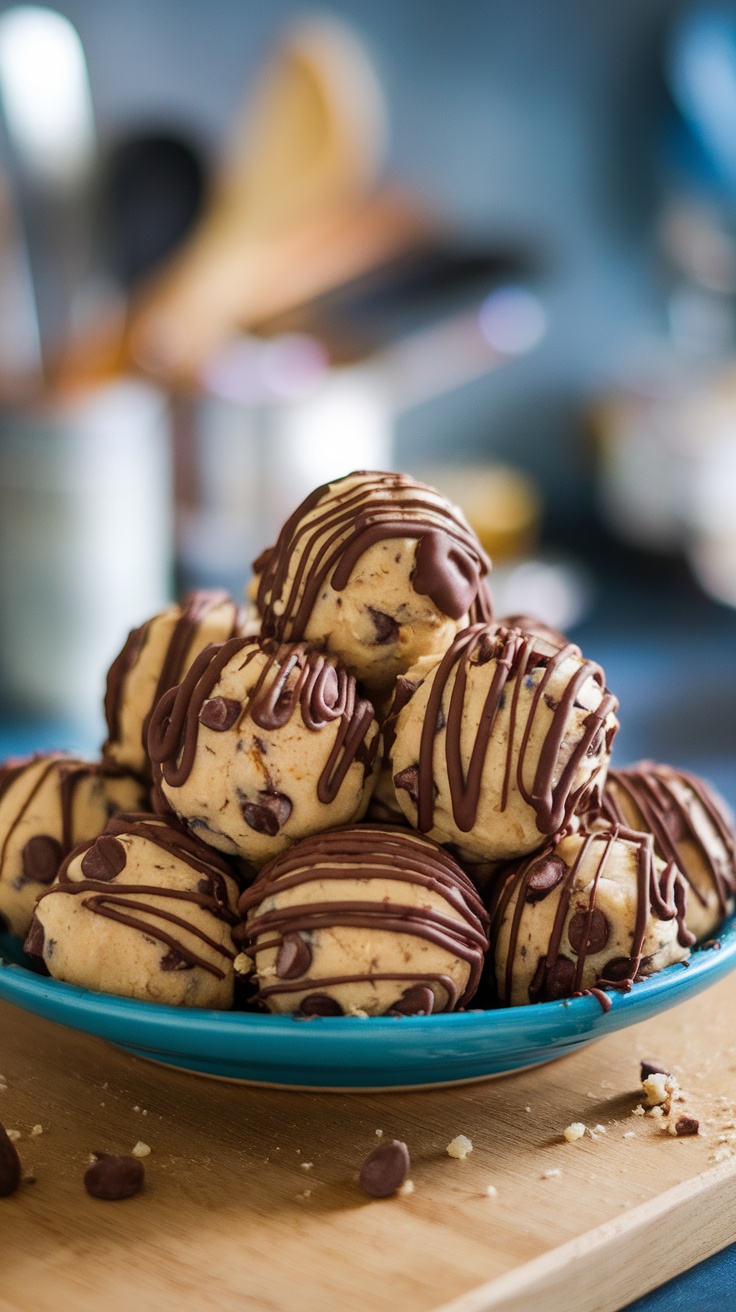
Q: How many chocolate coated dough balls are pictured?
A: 10